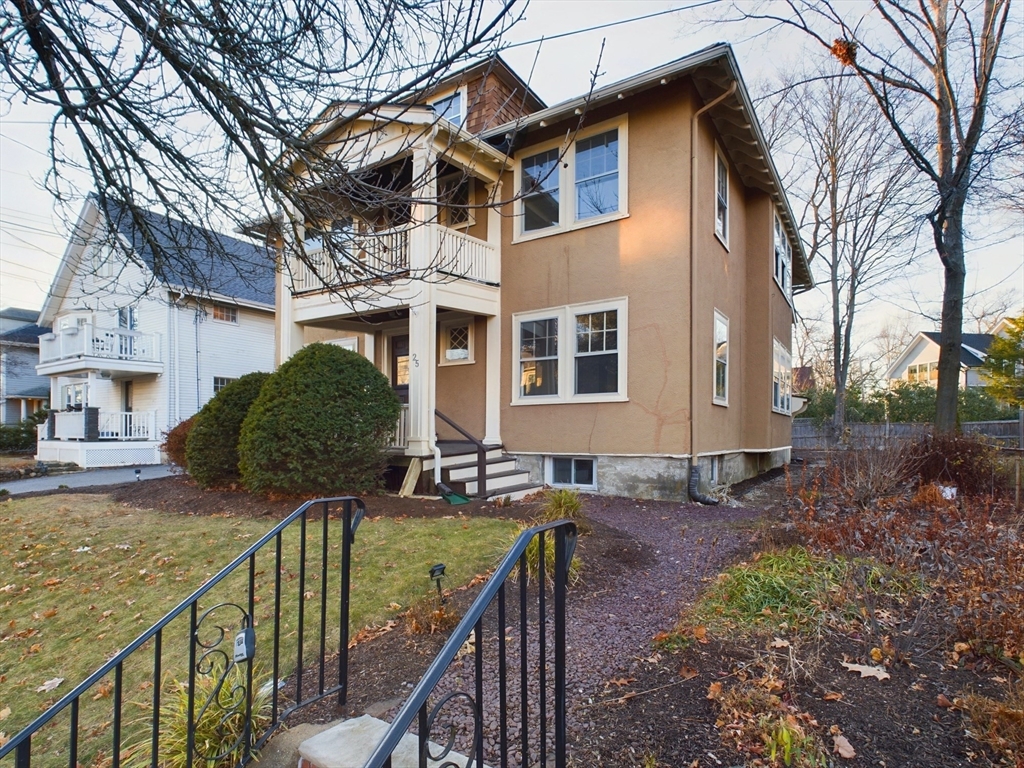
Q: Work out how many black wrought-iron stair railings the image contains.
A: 2